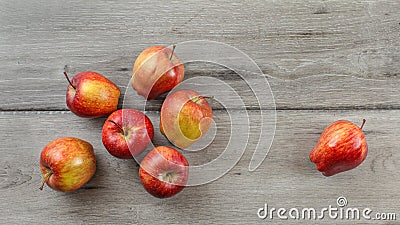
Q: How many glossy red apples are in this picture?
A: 7